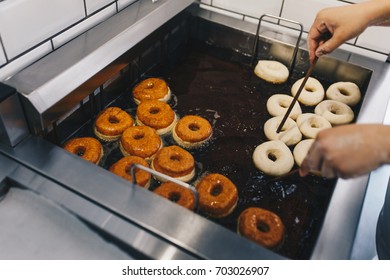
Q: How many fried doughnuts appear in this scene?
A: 11